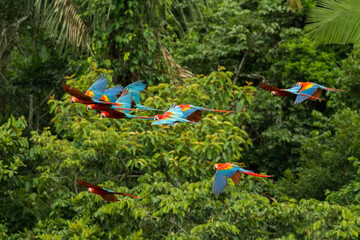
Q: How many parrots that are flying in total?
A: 10